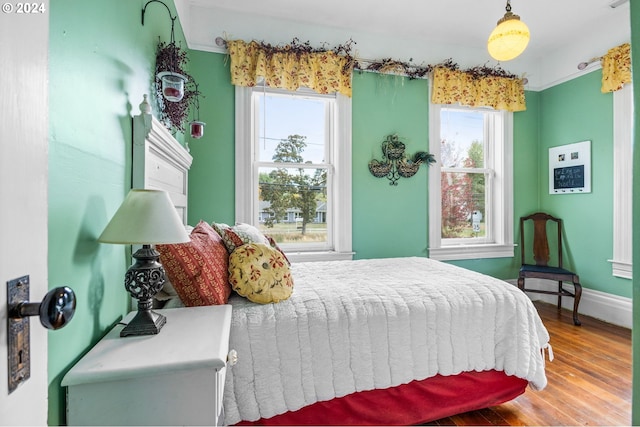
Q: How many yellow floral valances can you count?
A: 3